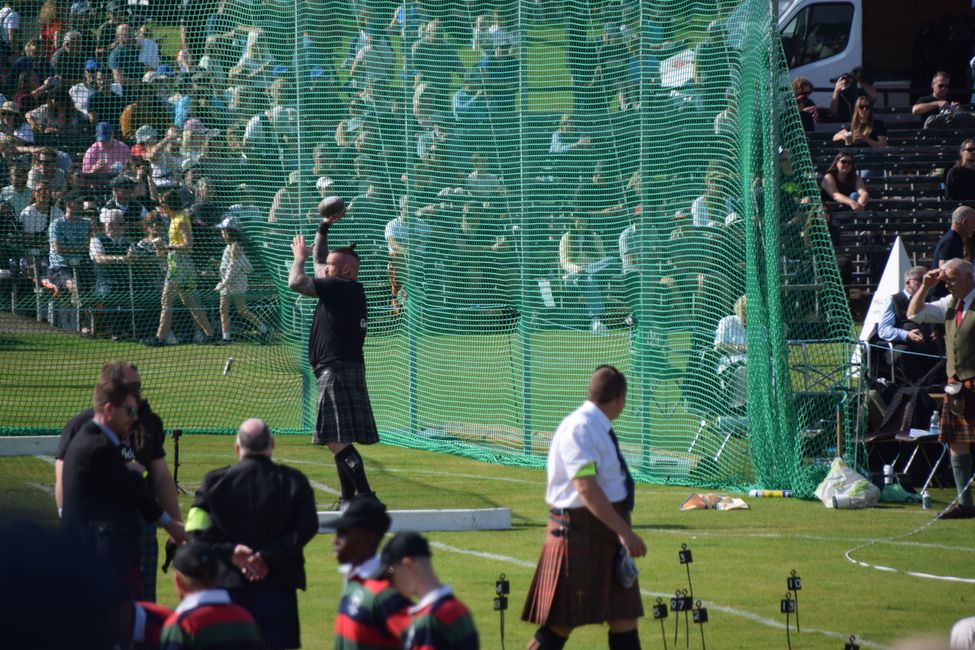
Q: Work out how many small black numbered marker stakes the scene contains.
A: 10